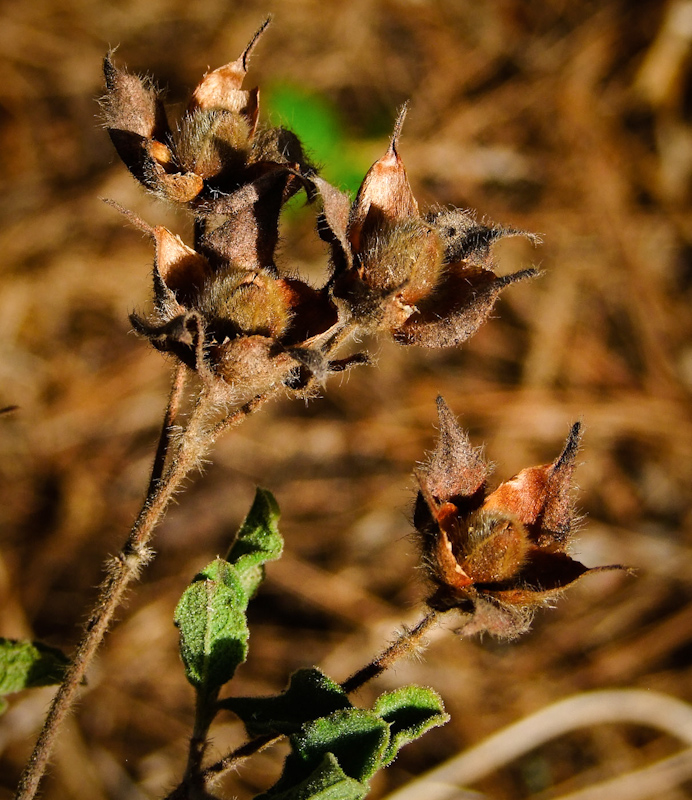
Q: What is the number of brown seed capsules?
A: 4